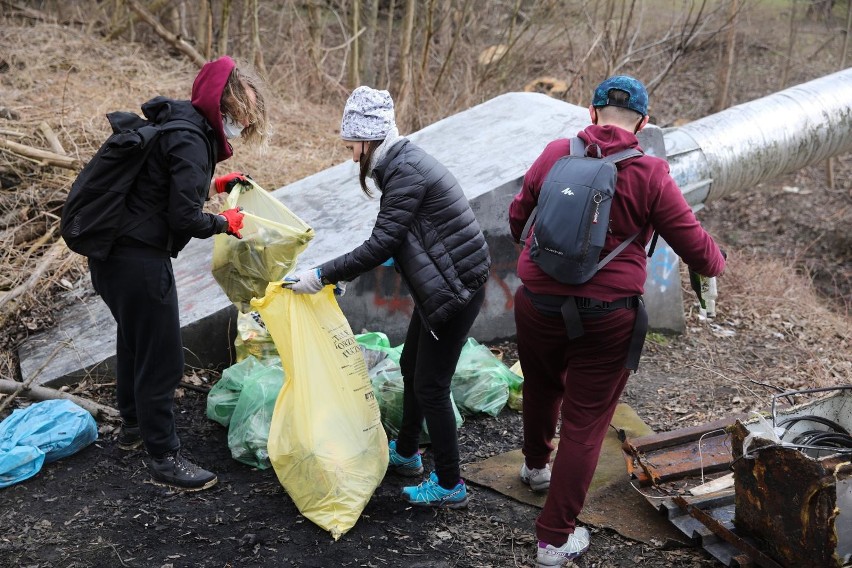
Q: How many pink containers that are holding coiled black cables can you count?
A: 0